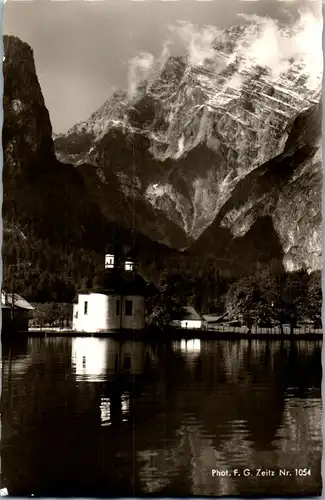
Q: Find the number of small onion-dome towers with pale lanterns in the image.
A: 2